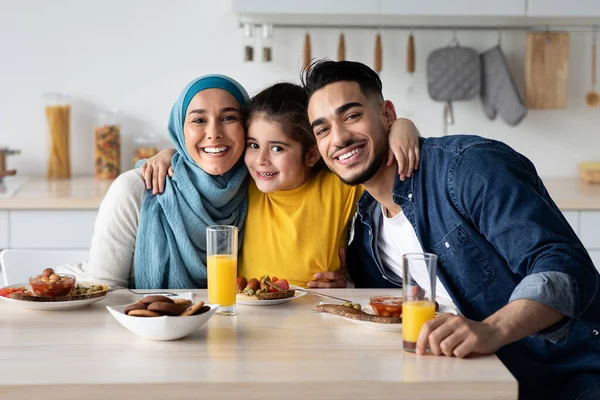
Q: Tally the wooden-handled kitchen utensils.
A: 5